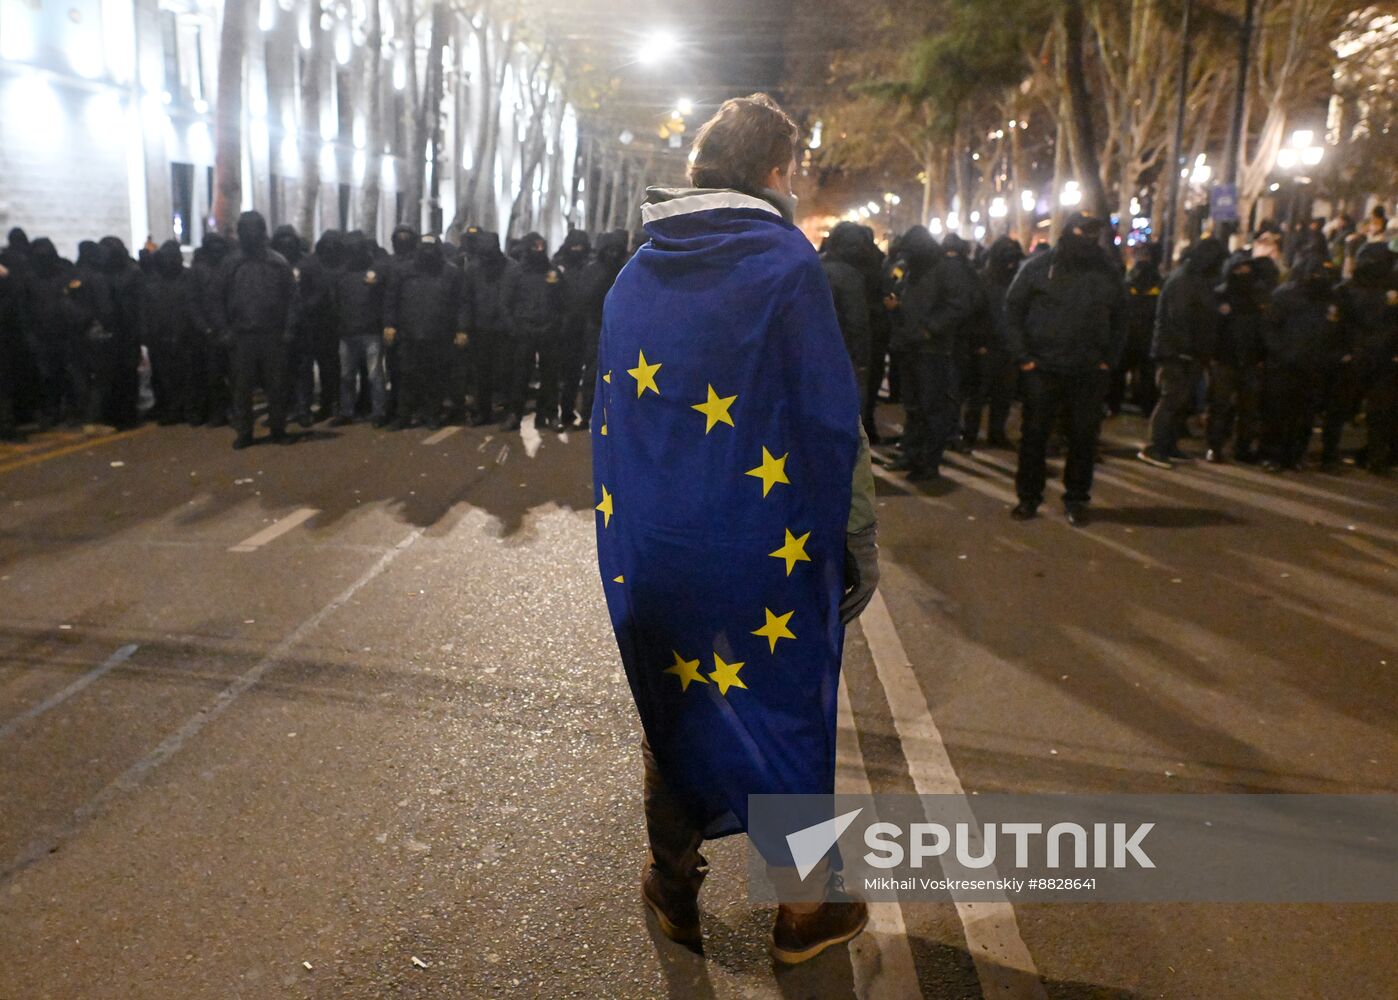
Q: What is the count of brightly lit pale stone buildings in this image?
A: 1